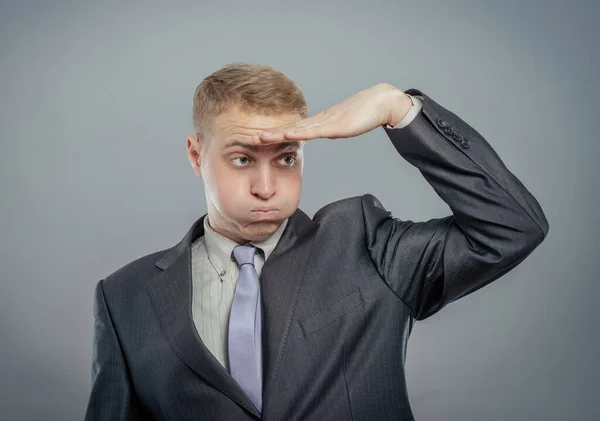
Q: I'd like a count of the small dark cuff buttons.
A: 4